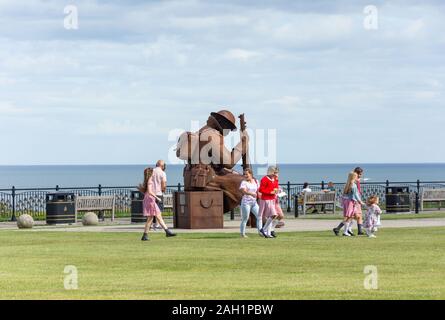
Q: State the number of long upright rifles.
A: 1